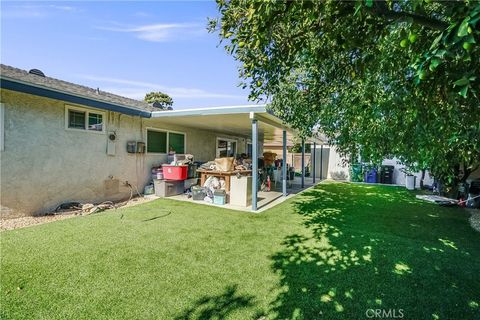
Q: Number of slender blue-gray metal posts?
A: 5